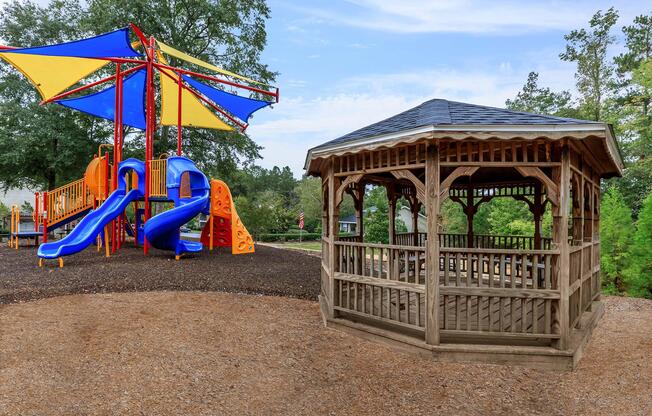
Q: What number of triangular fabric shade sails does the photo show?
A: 6